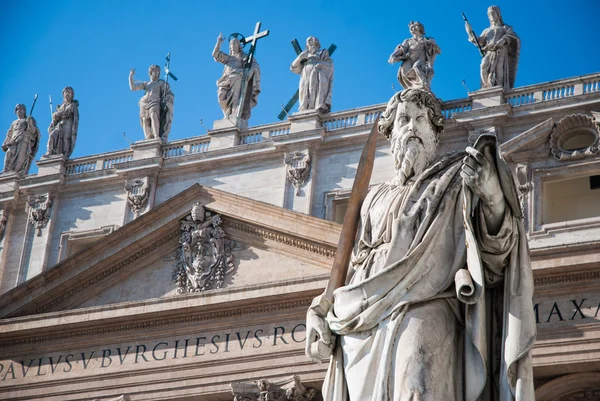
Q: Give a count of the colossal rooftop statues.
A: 7